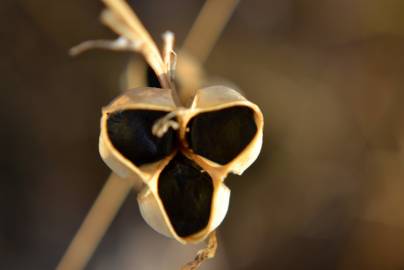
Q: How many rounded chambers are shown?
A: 3